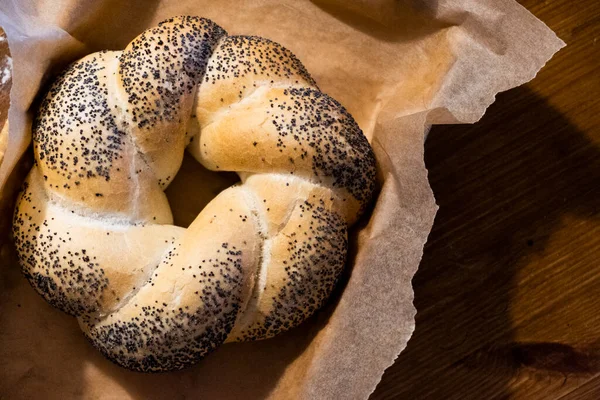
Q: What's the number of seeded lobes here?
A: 7